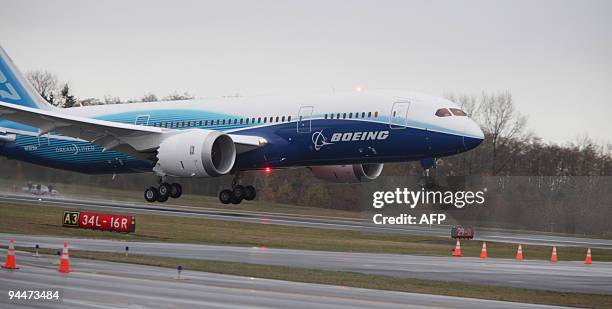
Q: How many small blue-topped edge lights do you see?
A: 4